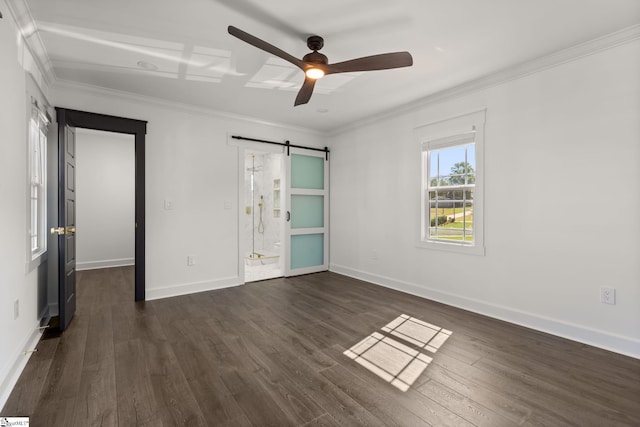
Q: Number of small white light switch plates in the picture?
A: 2